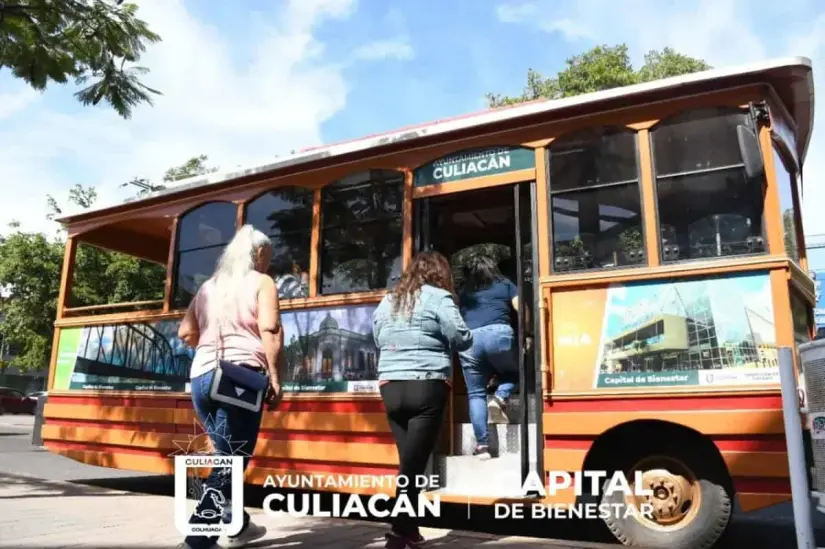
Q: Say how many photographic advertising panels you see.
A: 3